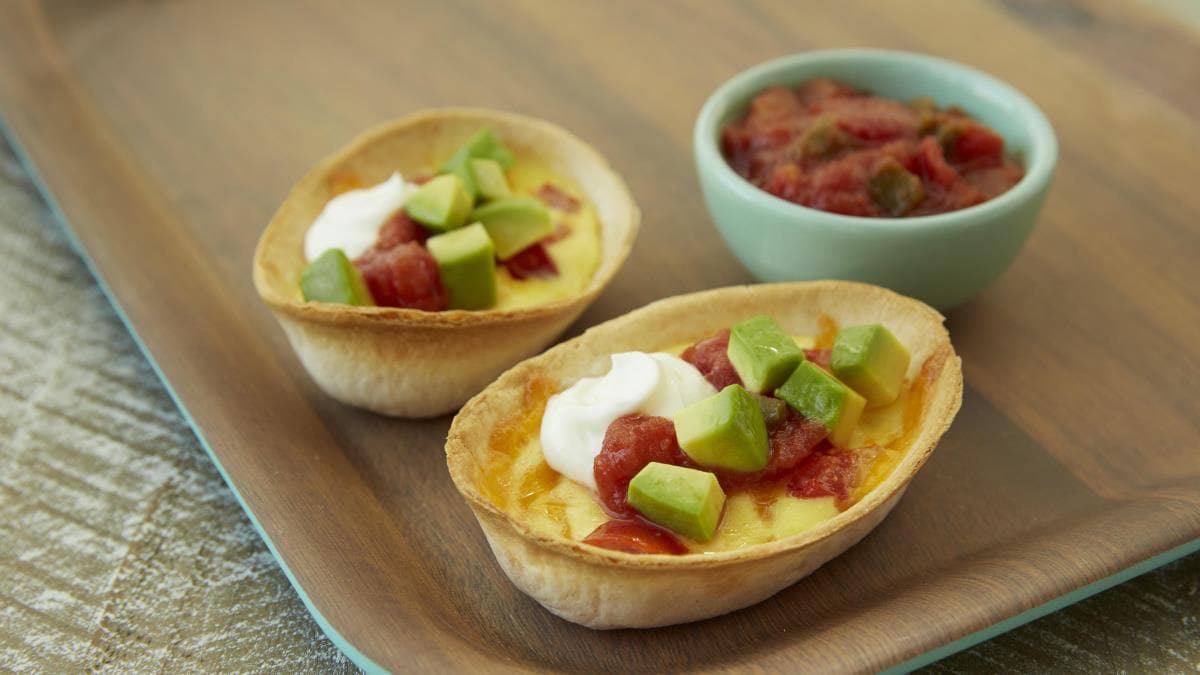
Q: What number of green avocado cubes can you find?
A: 11